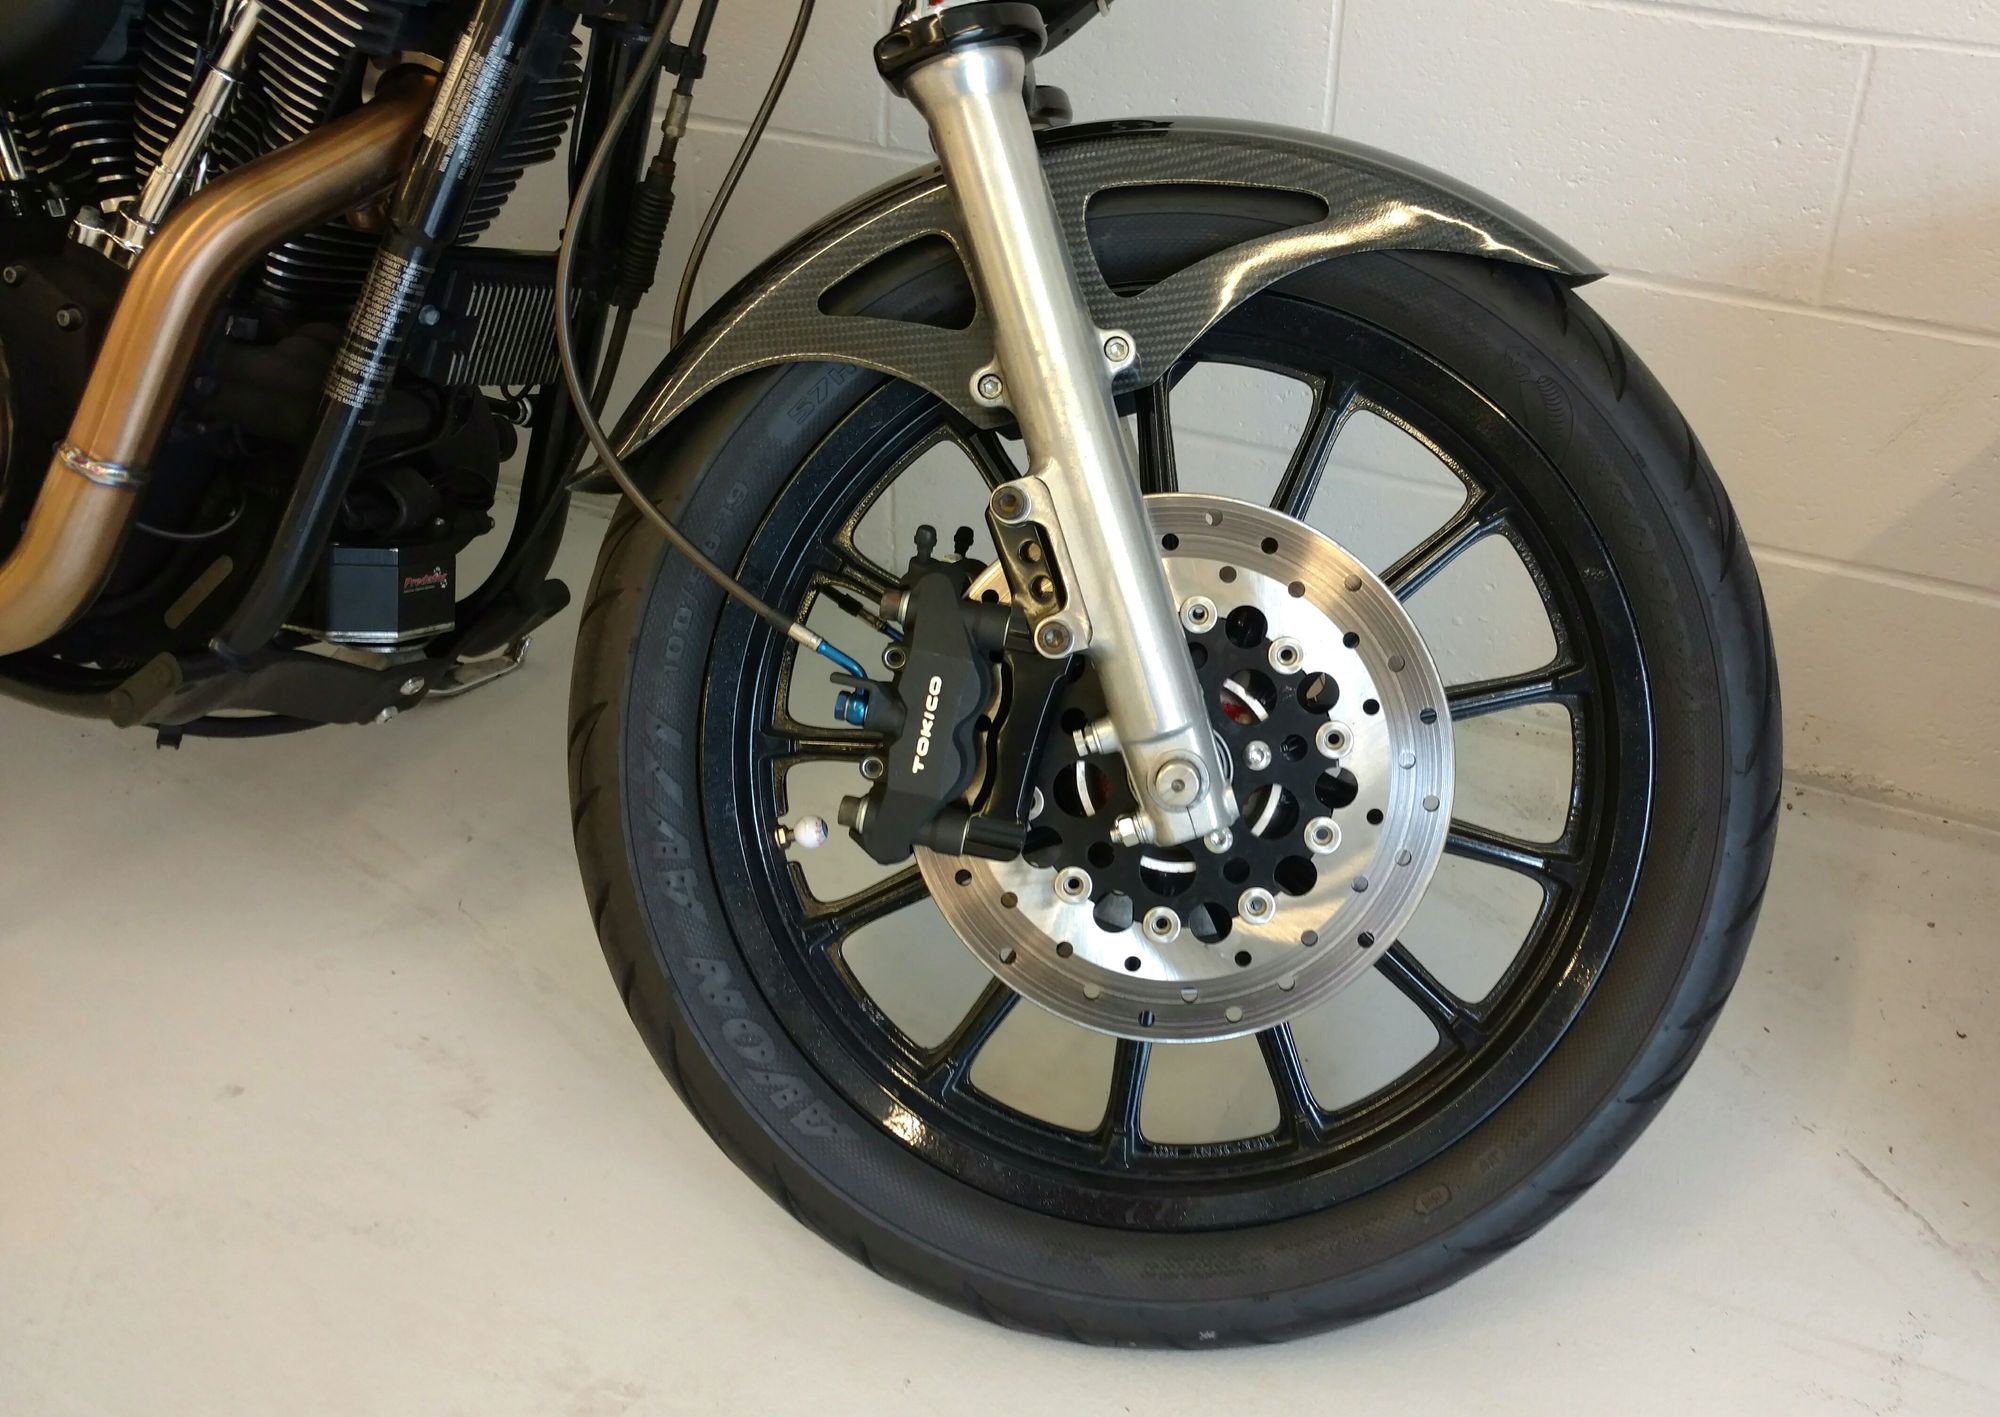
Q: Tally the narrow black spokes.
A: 13